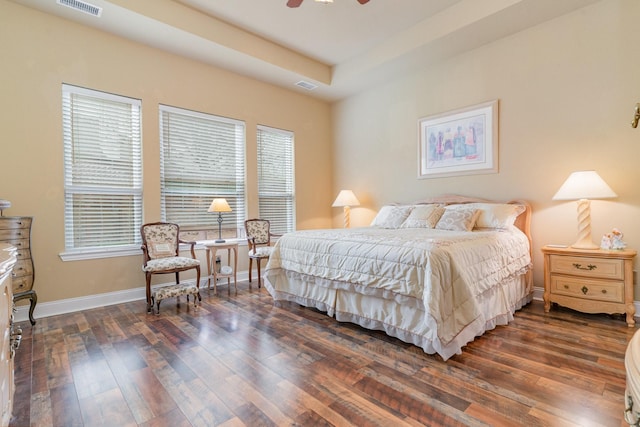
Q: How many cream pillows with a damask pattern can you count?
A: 2